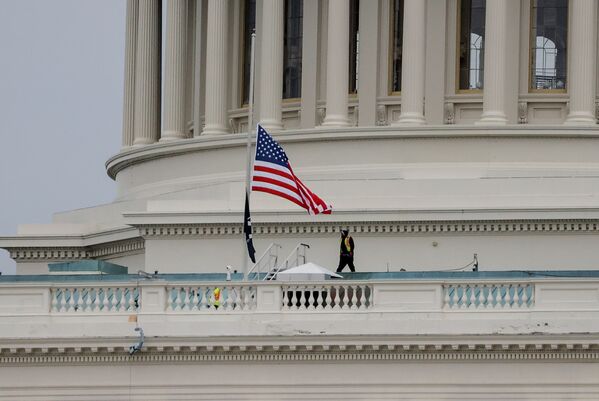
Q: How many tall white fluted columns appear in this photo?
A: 9